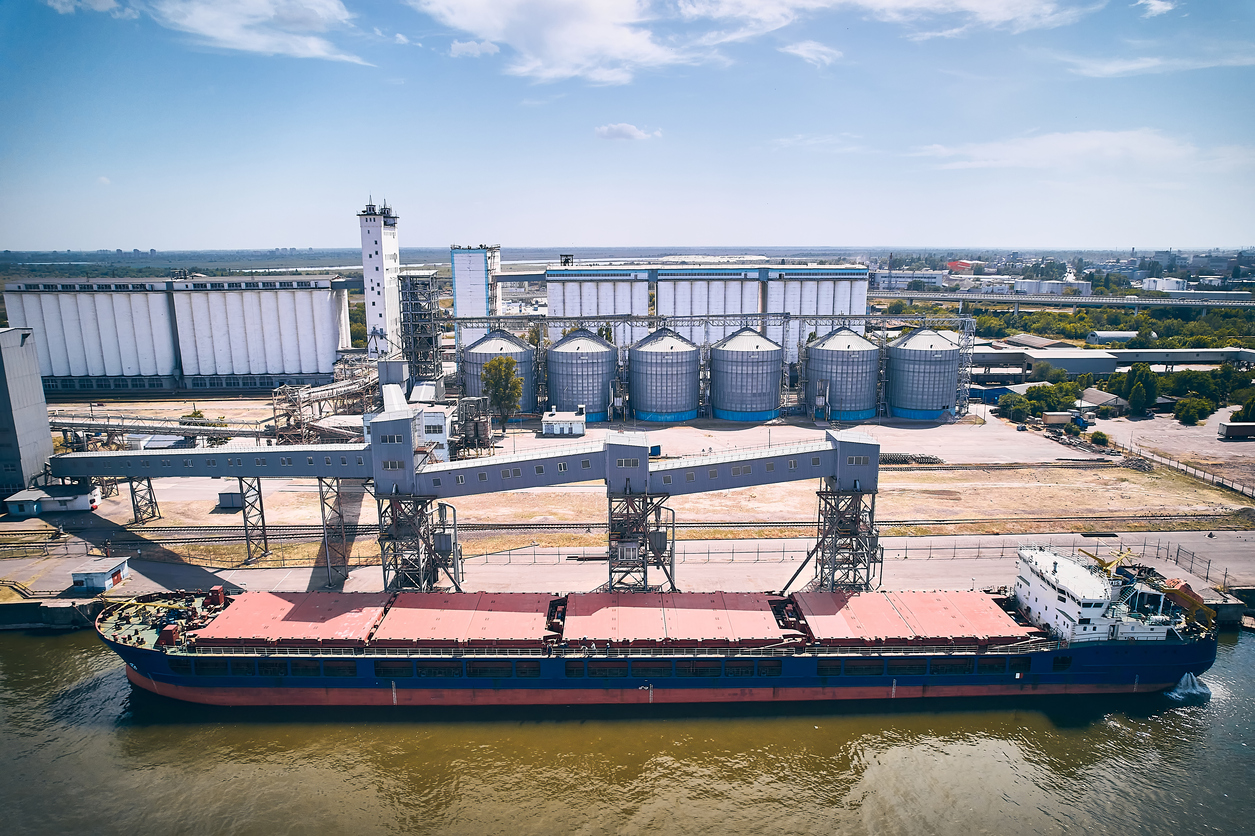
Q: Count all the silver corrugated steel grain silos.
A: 6